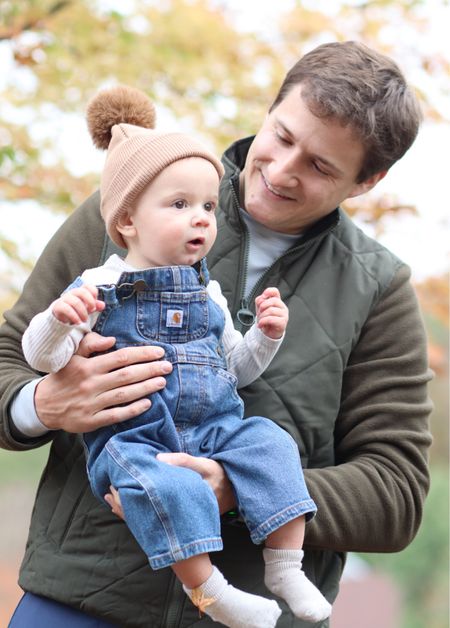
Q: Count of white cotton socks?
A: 2